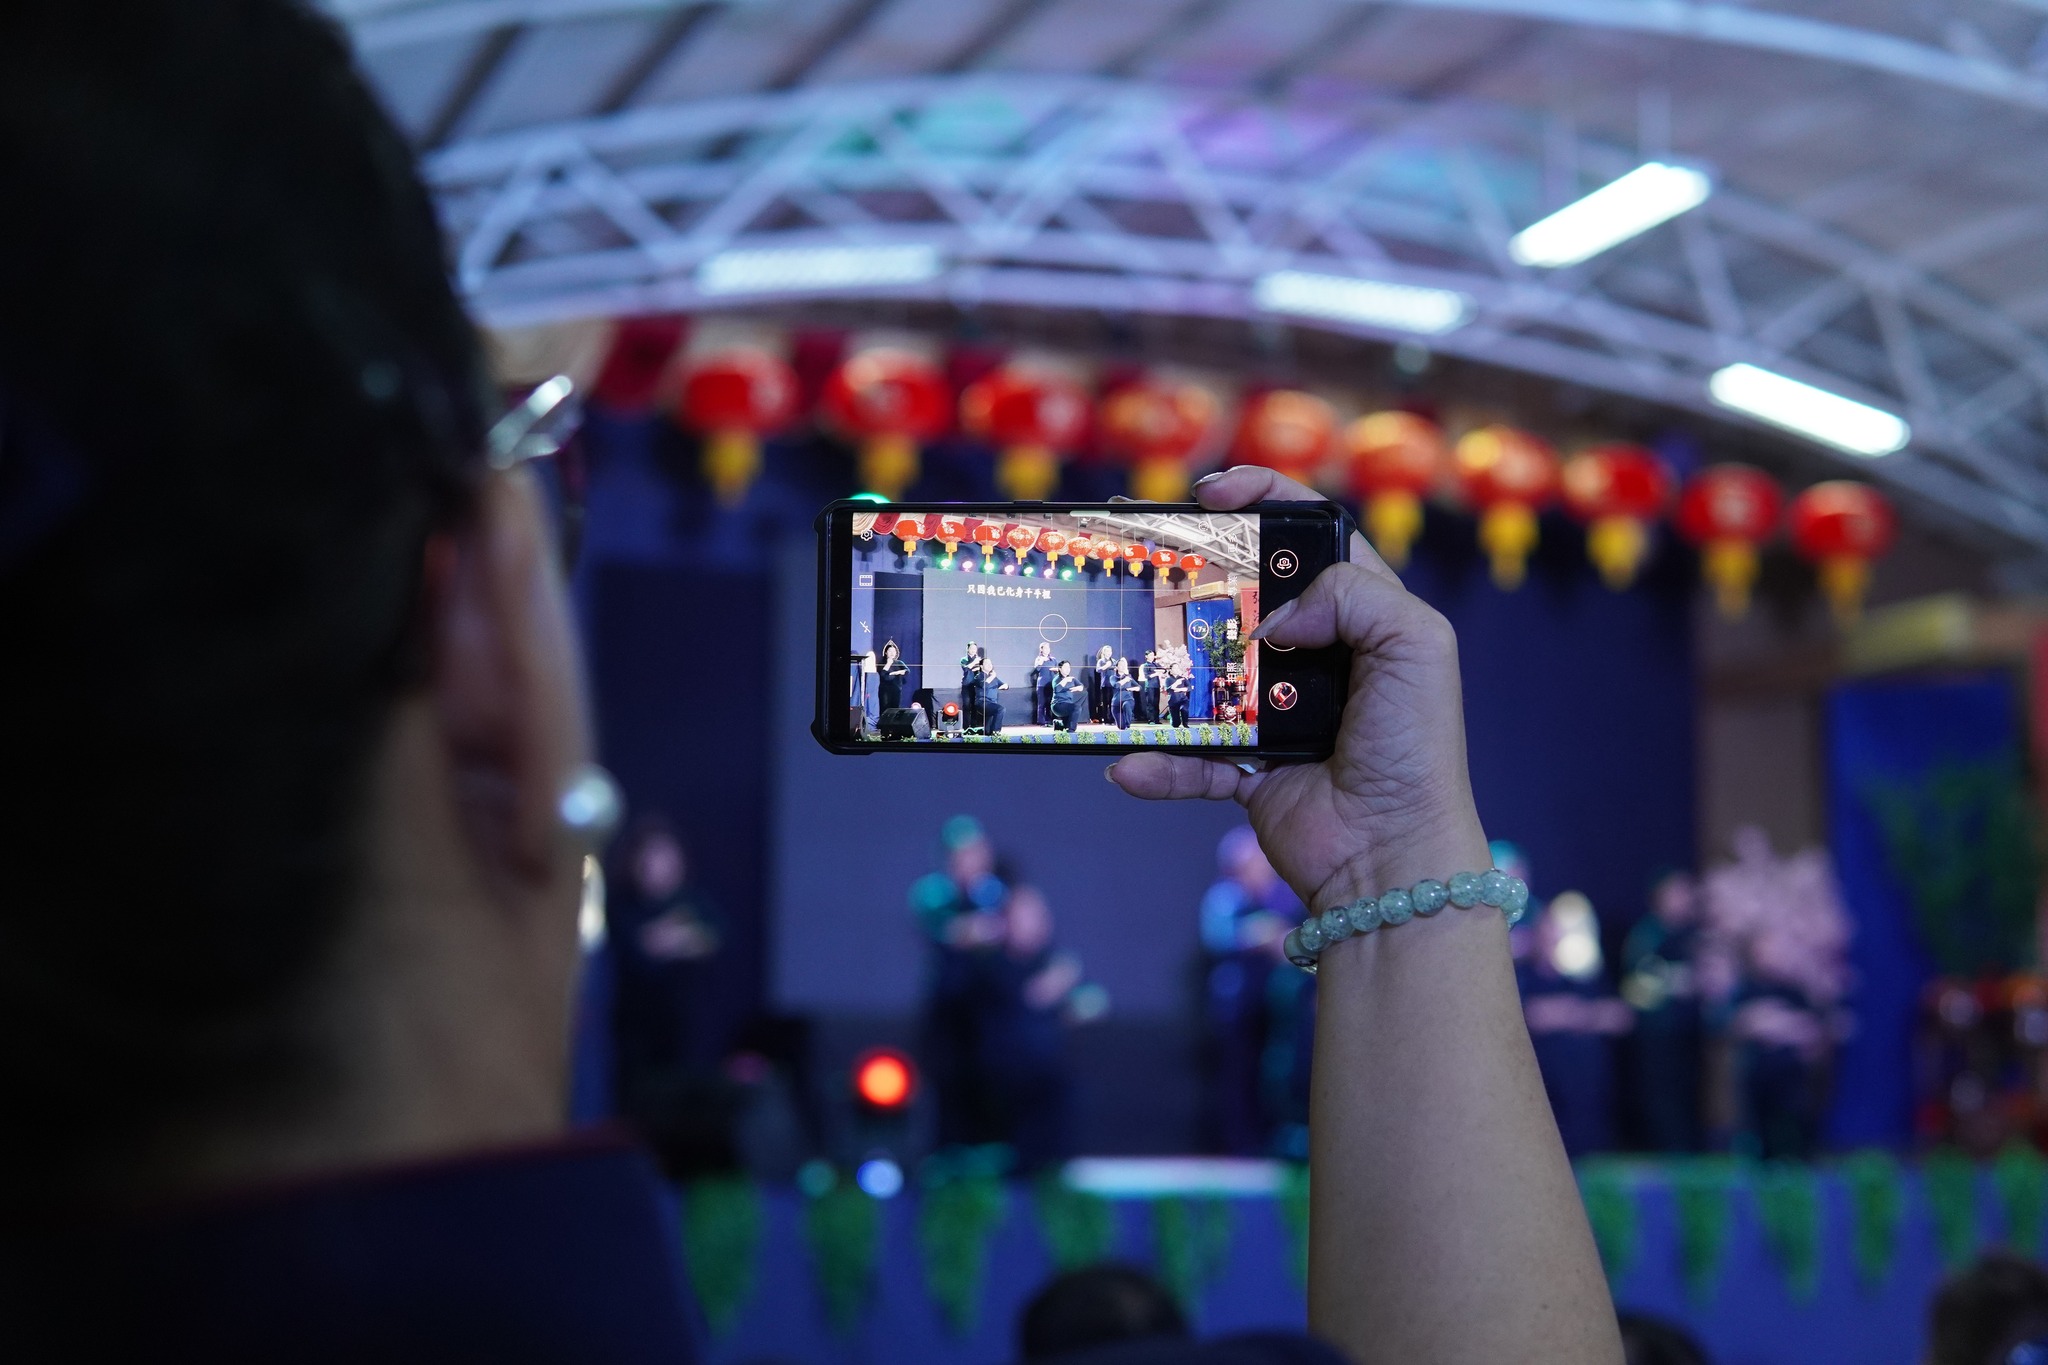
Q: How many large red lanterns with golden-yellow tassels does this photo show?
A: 10